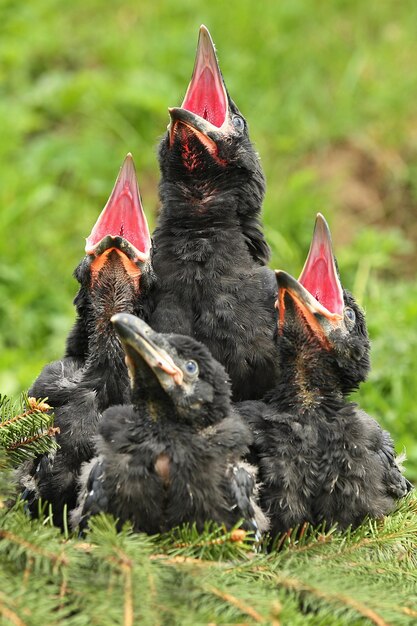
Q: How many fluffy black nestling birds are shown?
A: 4